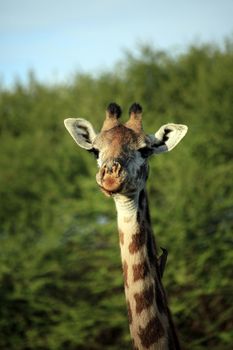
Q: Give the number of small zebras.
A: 0